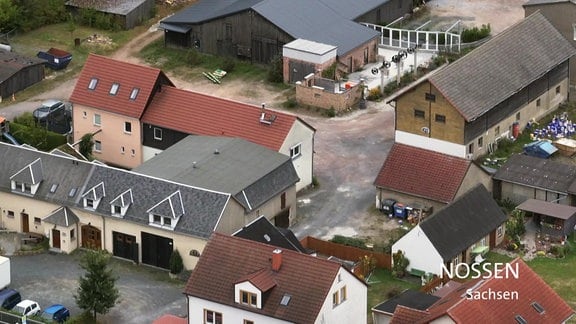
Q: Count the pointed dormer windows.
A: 5